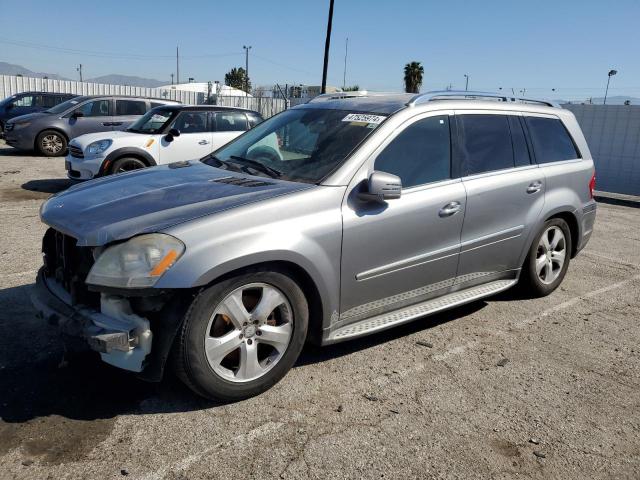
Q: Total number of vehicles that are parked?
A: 4